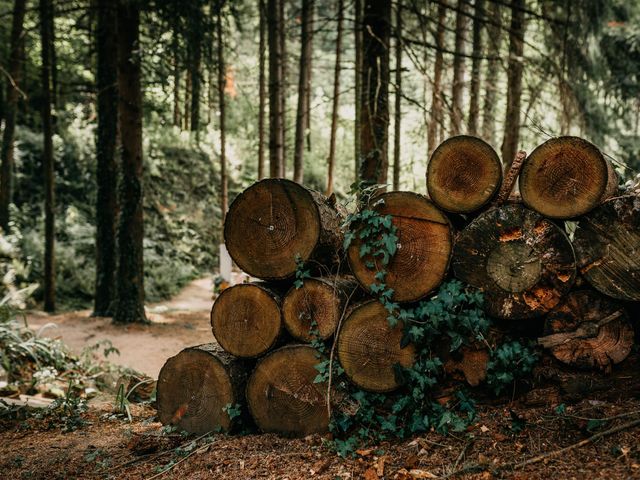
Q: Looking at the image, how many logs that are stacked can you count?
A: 12